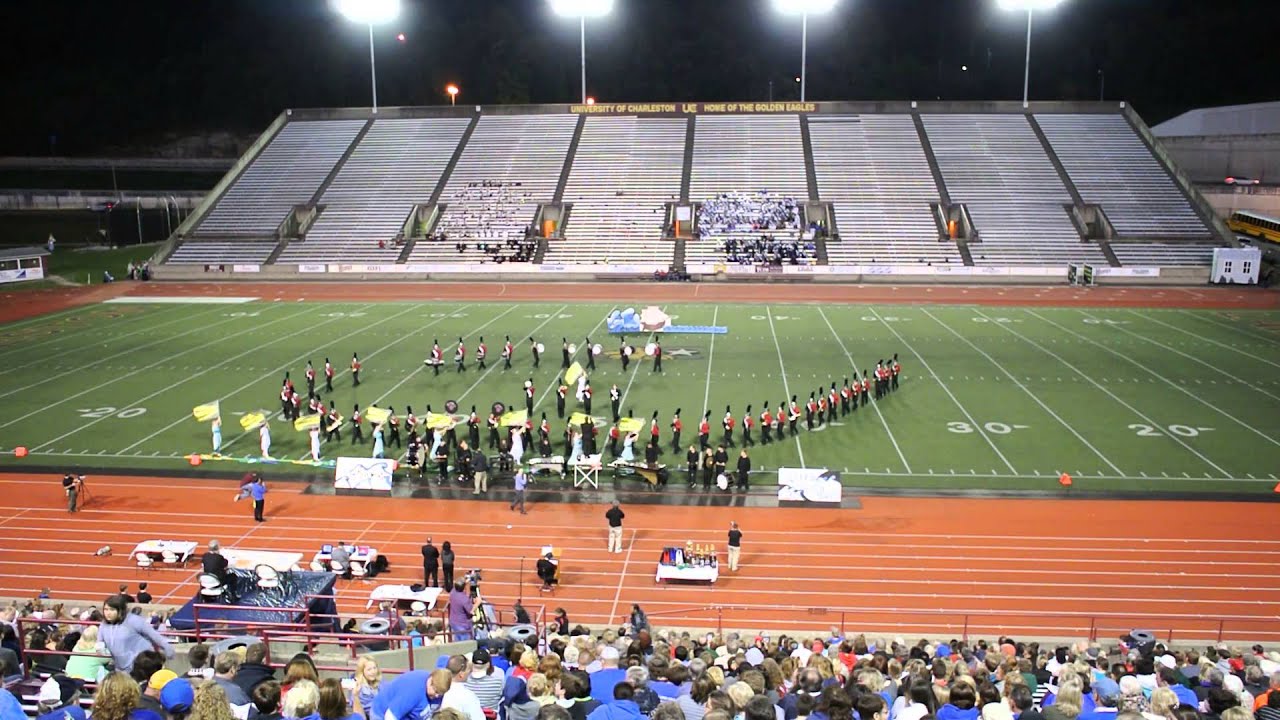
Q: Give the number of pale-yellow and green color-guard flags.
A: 9